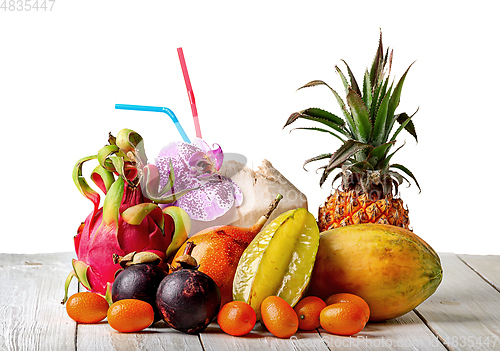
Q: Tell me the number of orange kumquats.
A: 7